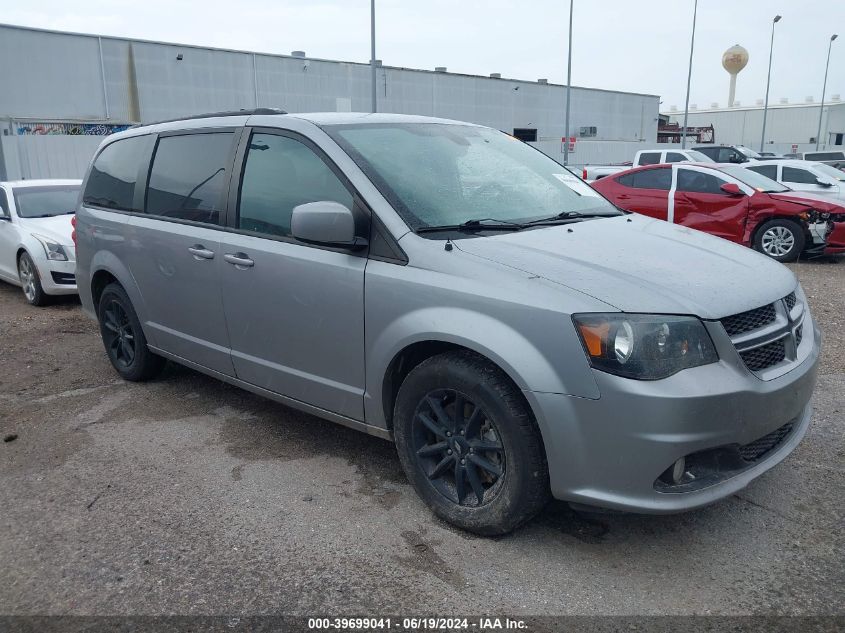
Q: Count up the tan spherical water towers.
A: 1